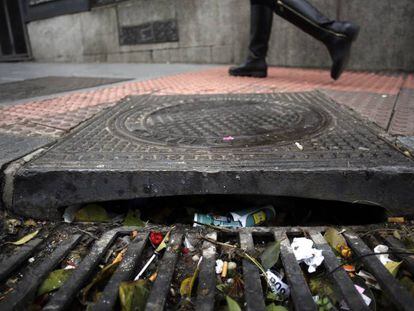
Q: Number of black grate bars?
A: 11